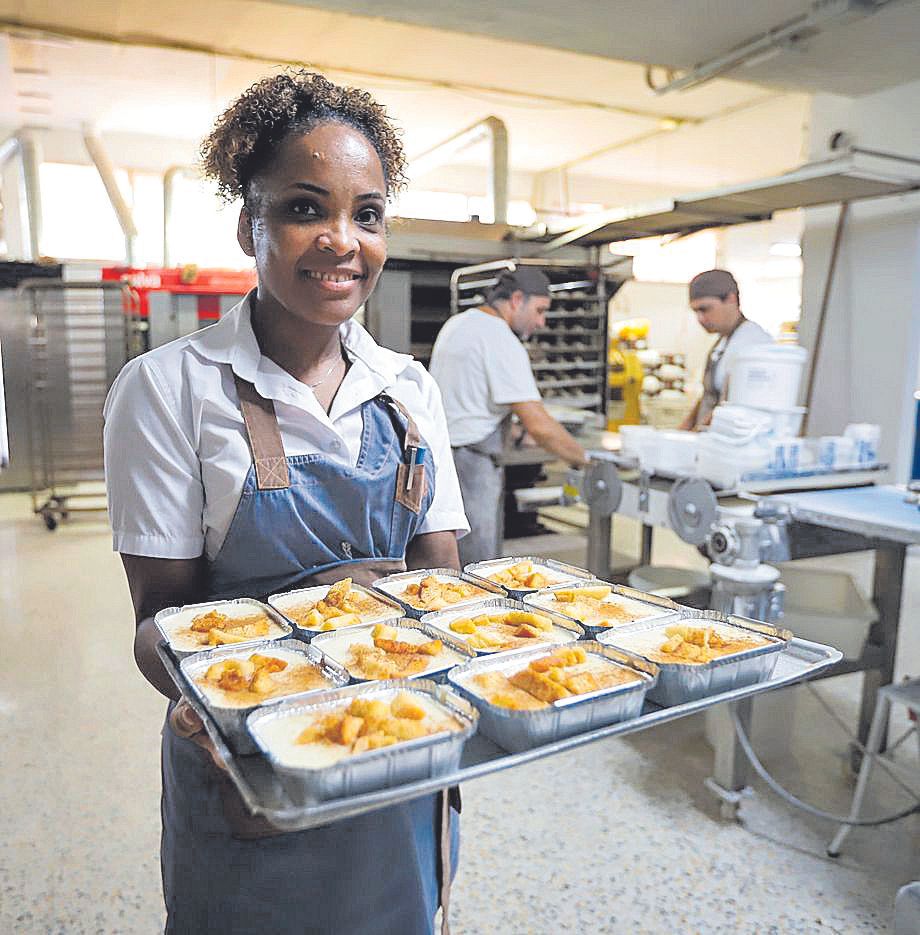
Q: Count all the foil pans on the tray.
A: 11